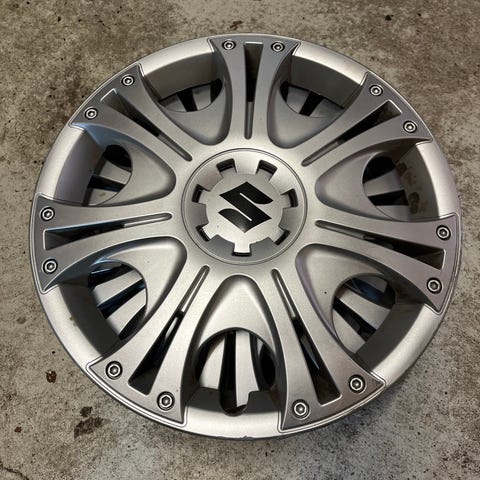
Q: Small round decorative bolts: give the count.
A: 14